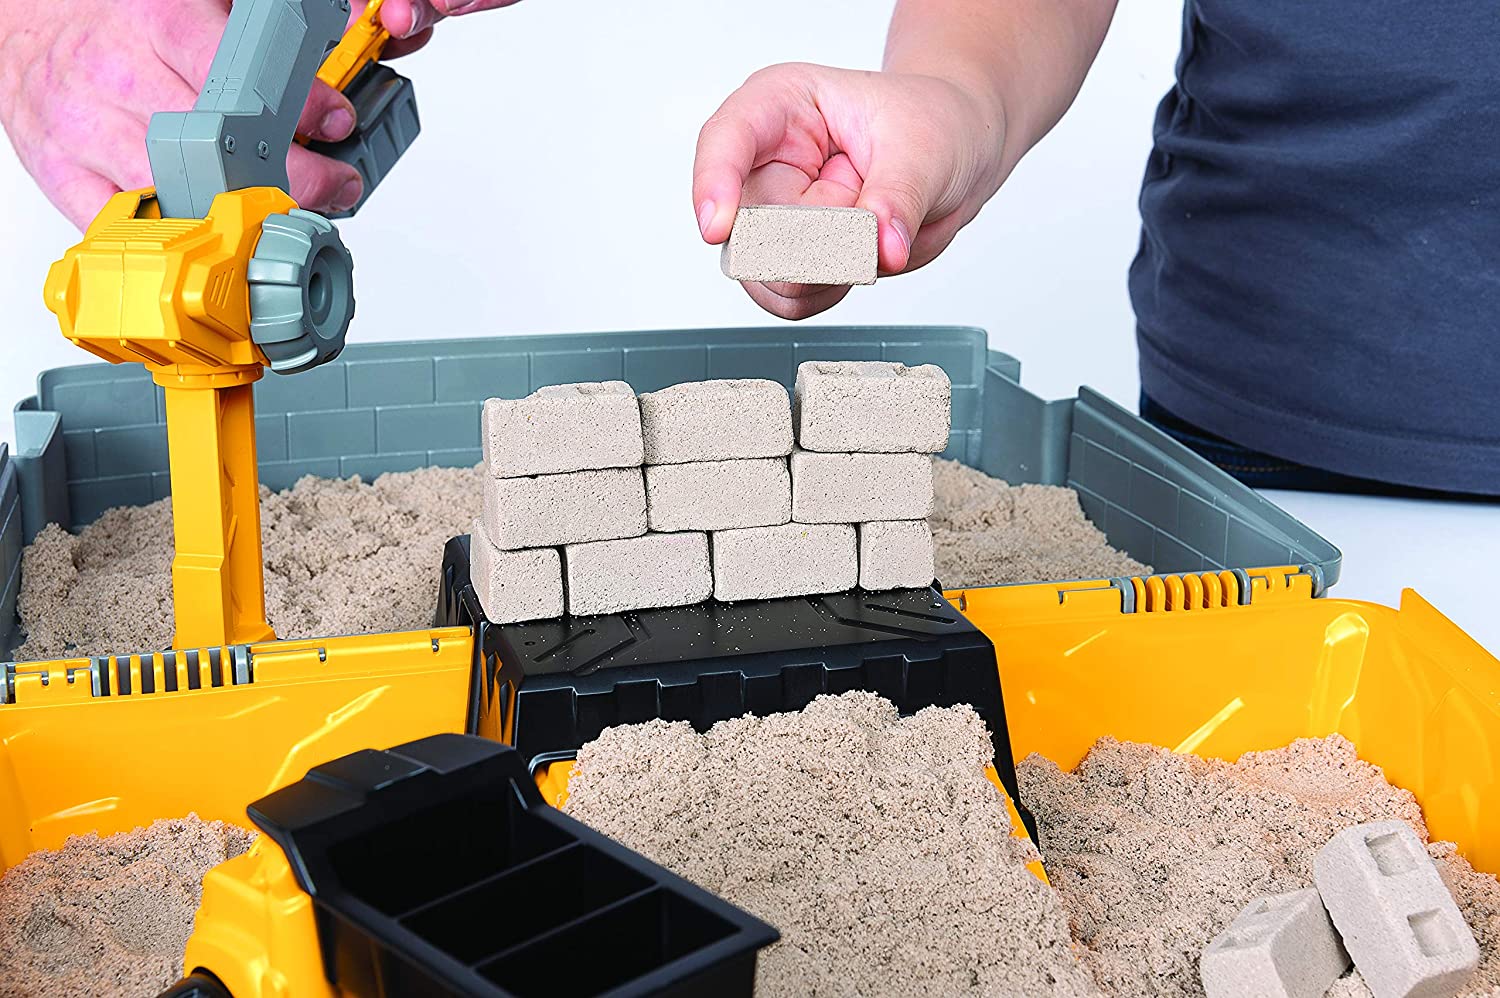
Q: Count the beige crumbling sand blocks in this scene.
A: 13